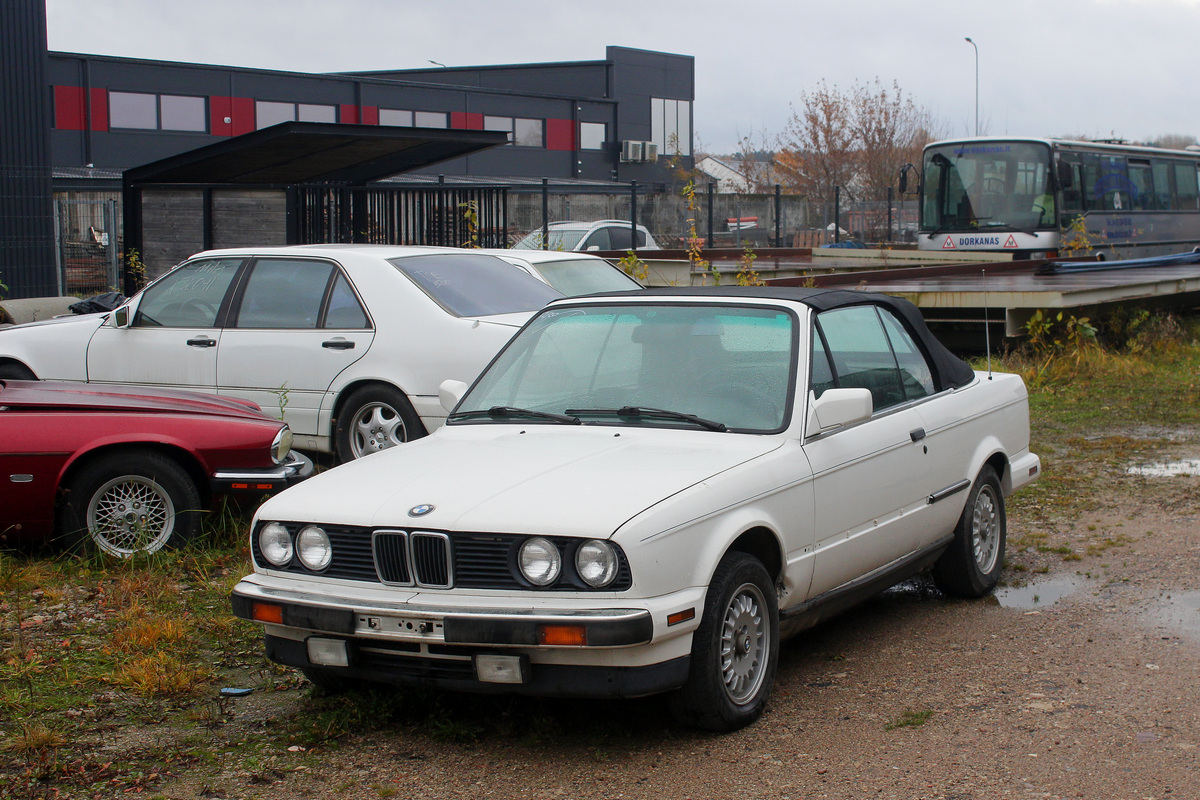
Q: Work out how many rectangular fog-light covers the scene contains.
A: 2